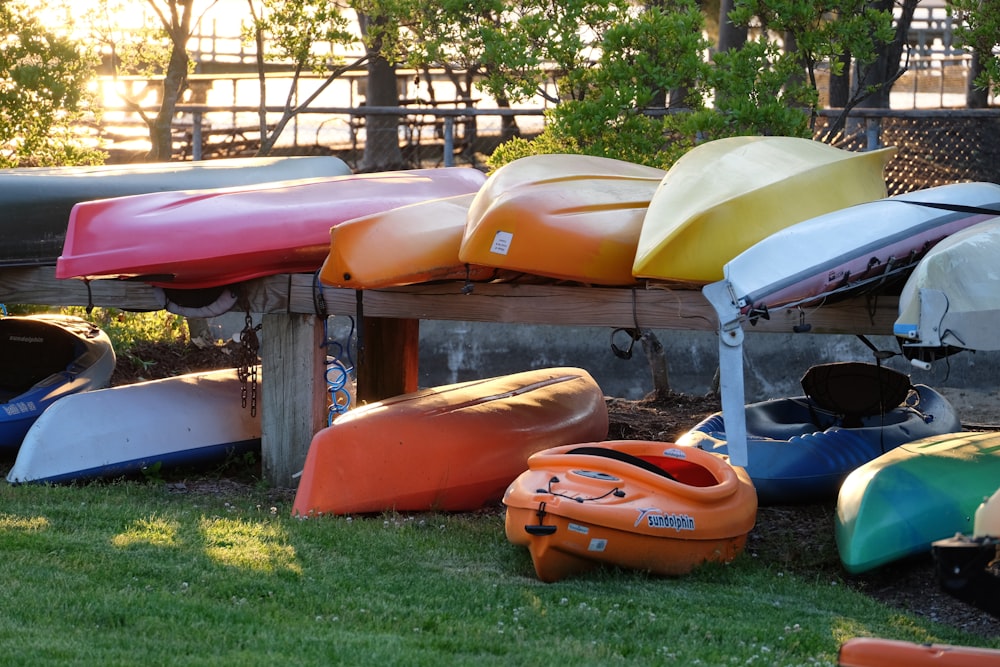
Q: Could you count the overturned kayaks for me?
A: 10